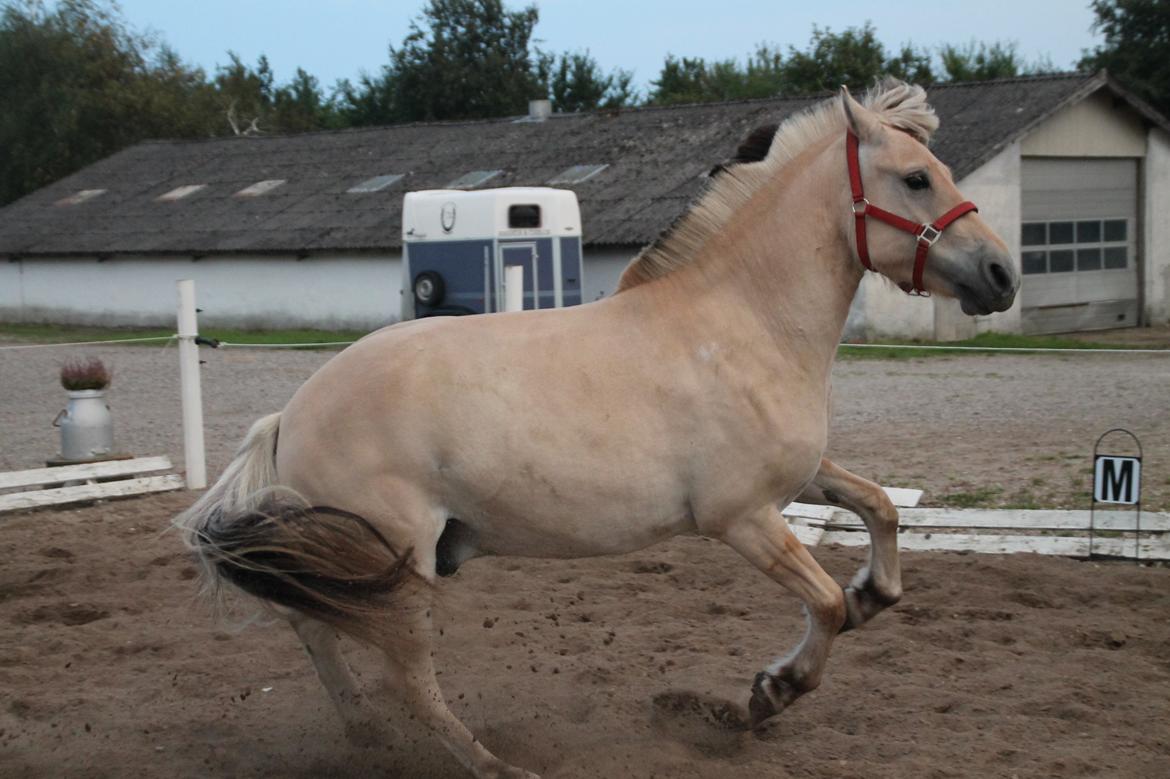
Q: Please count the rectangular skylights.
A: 6